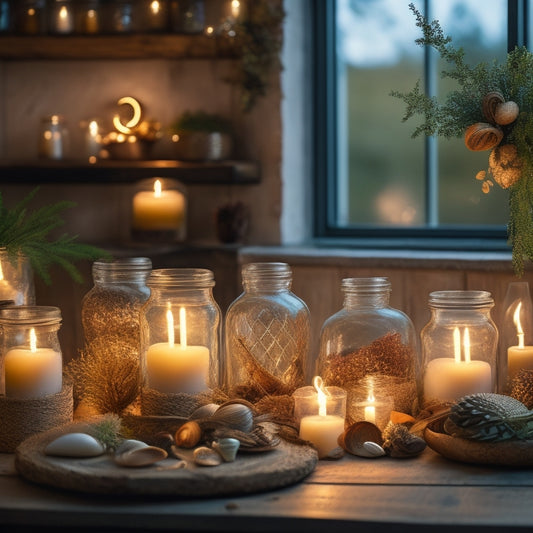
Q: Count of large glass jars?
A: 6